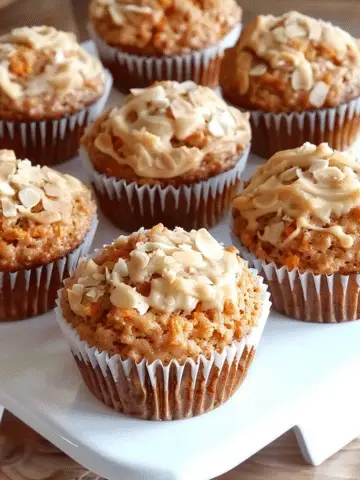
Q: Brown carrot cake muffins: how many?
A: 7